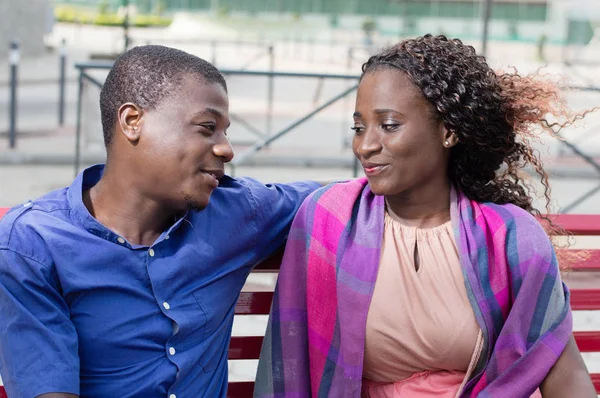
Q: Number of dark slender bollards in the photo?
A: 2